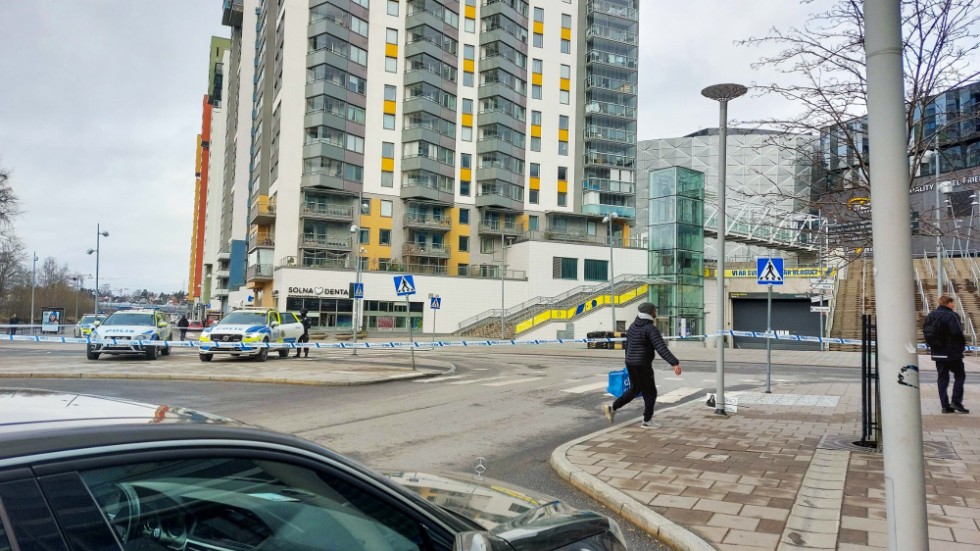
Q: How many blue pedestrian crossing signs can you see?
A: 4